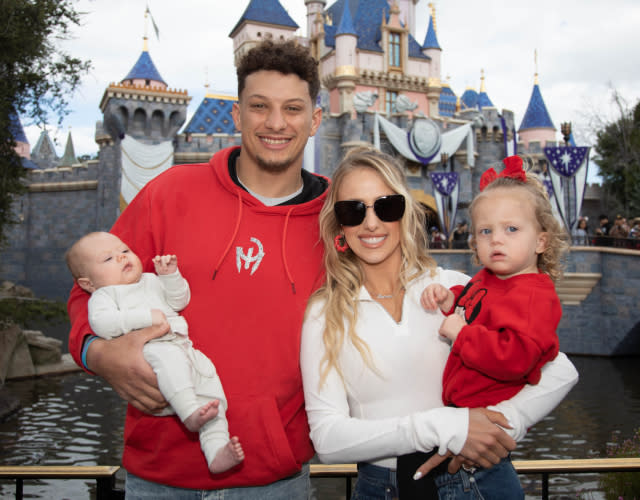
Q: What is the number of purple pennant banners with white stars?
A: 2